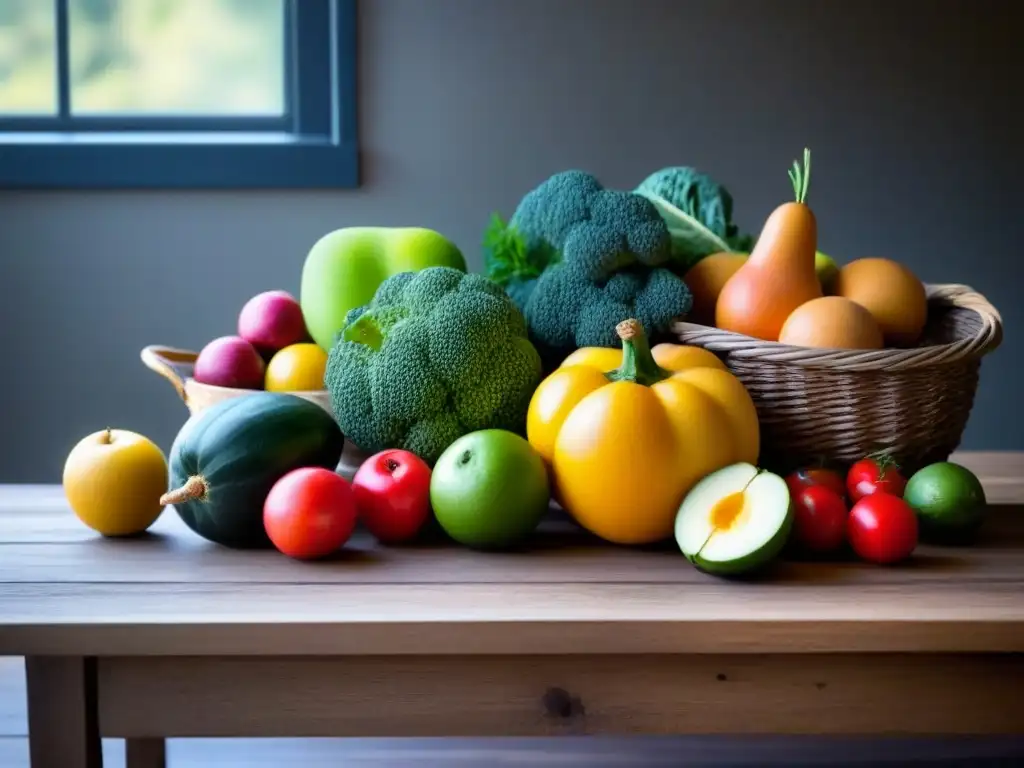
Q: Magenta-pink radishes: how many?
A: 2